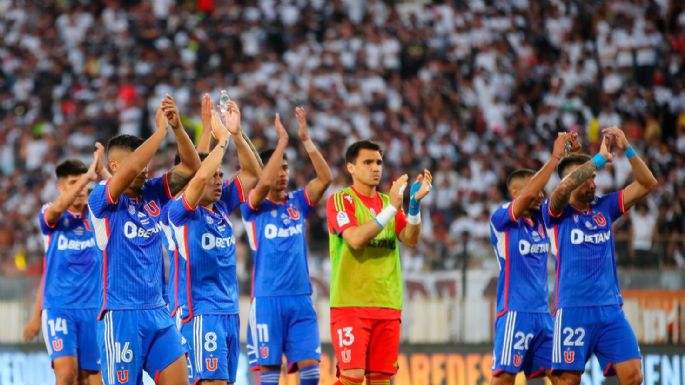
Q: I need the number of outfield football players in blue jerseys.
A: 7